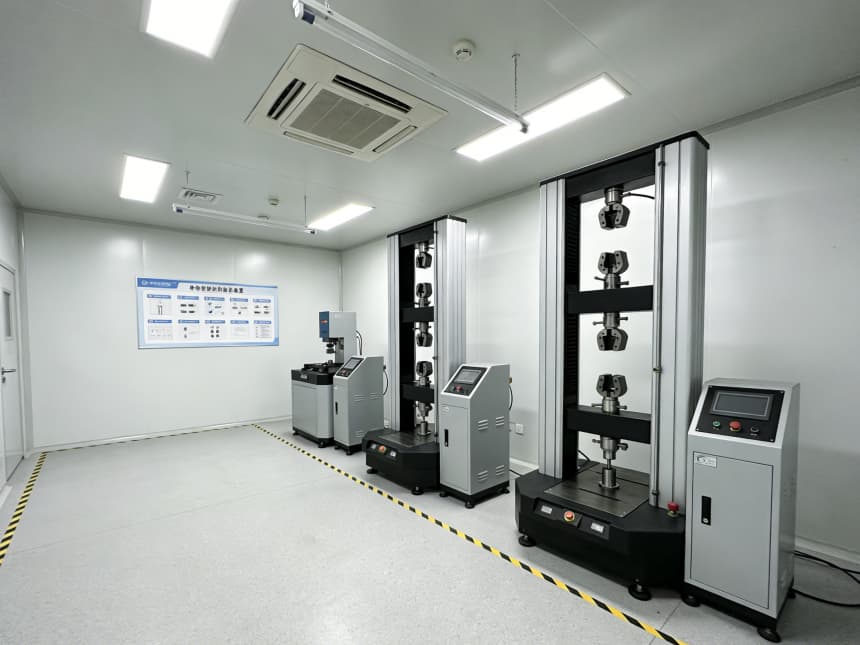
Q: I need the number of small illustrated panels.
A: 10